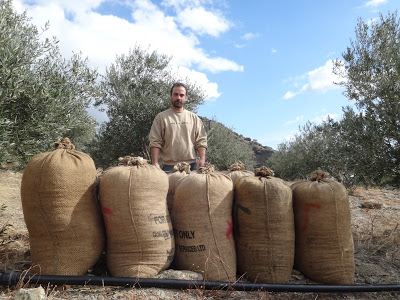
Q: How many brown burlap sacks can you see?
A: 7